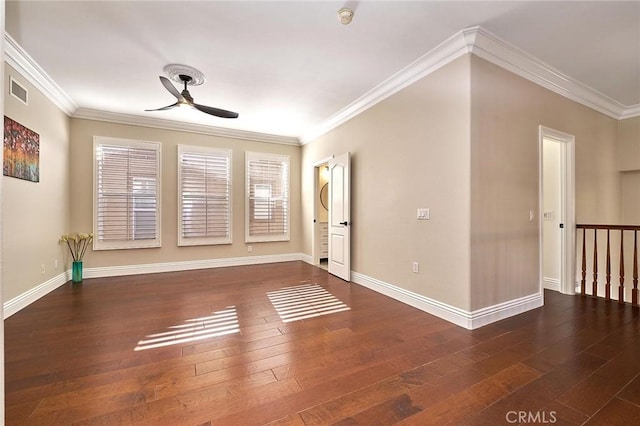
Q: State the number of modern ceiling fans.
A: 1